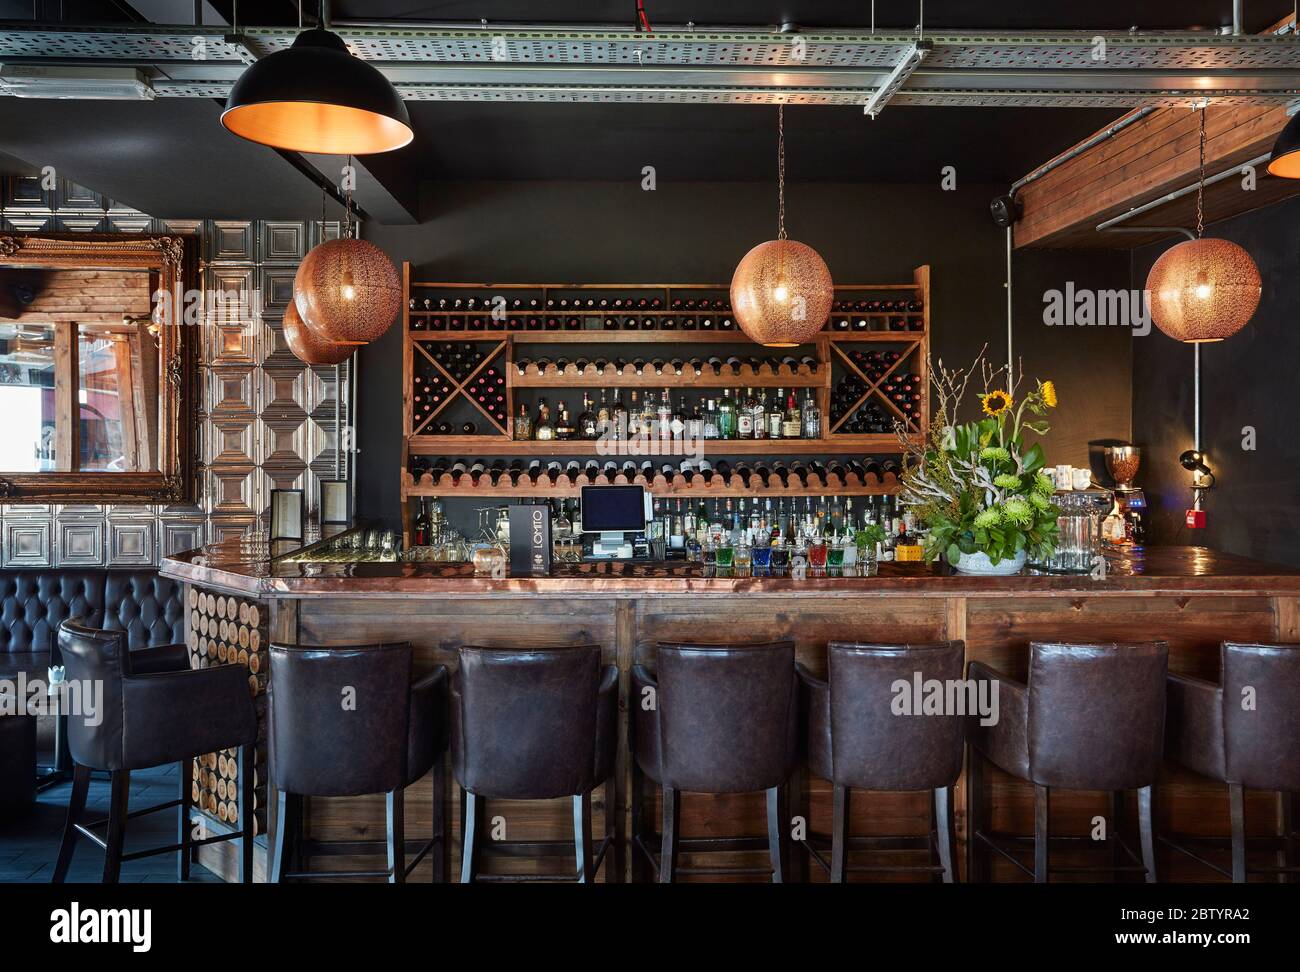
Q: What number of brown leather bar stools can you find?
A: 7